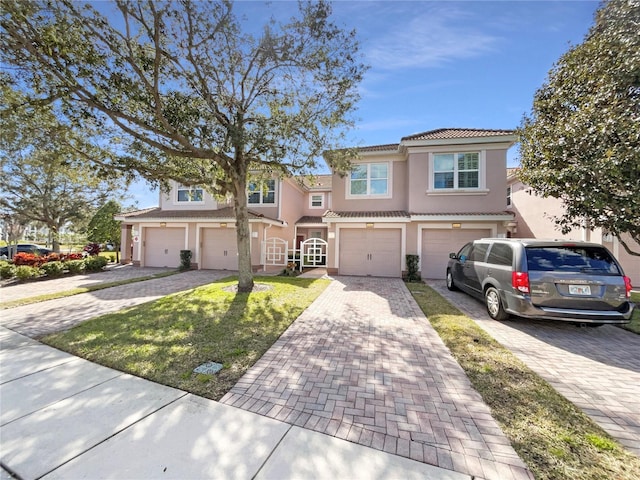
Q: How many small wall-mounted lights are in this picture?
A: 4